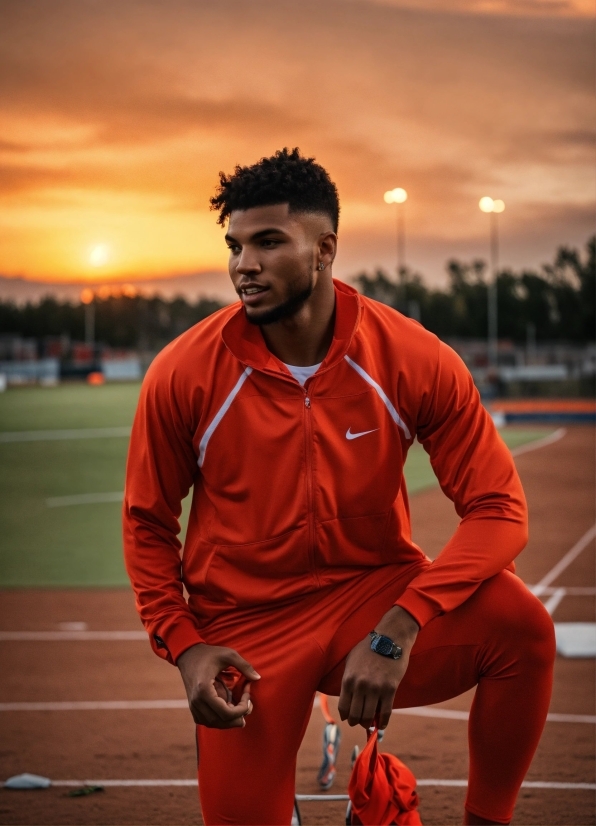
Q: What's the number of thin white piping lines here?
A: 2